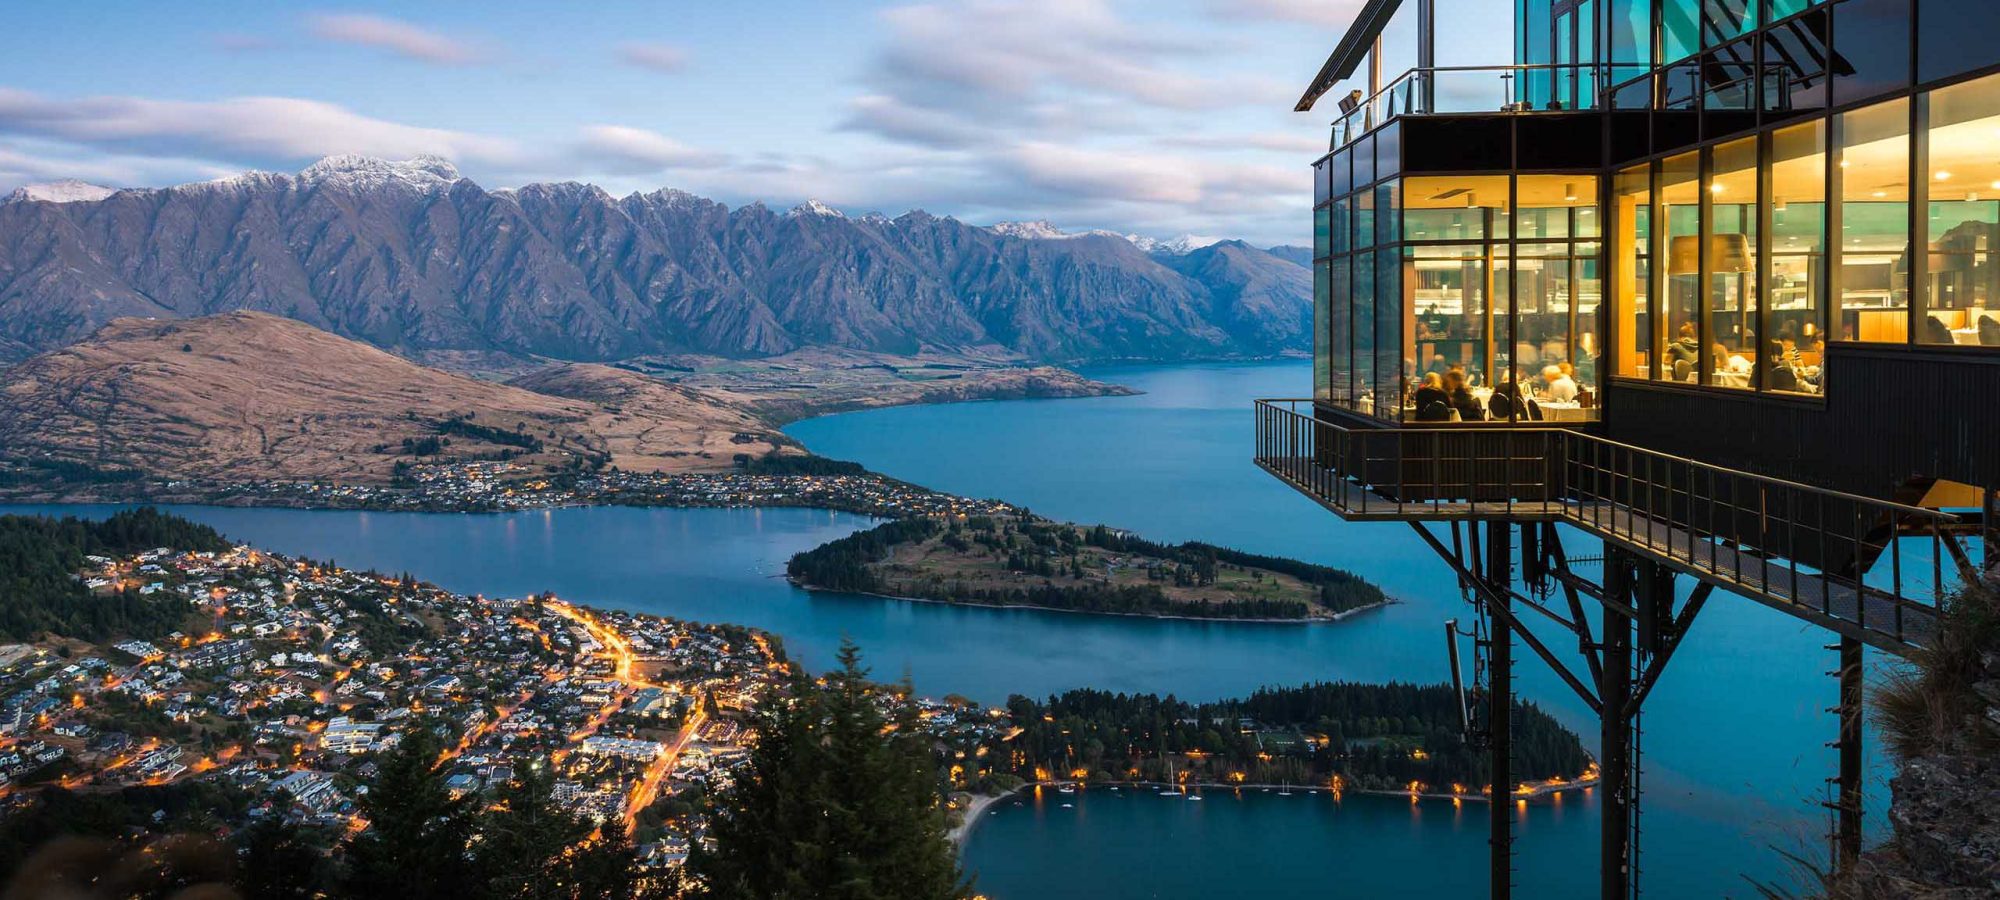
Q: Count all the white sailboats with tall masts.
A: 2